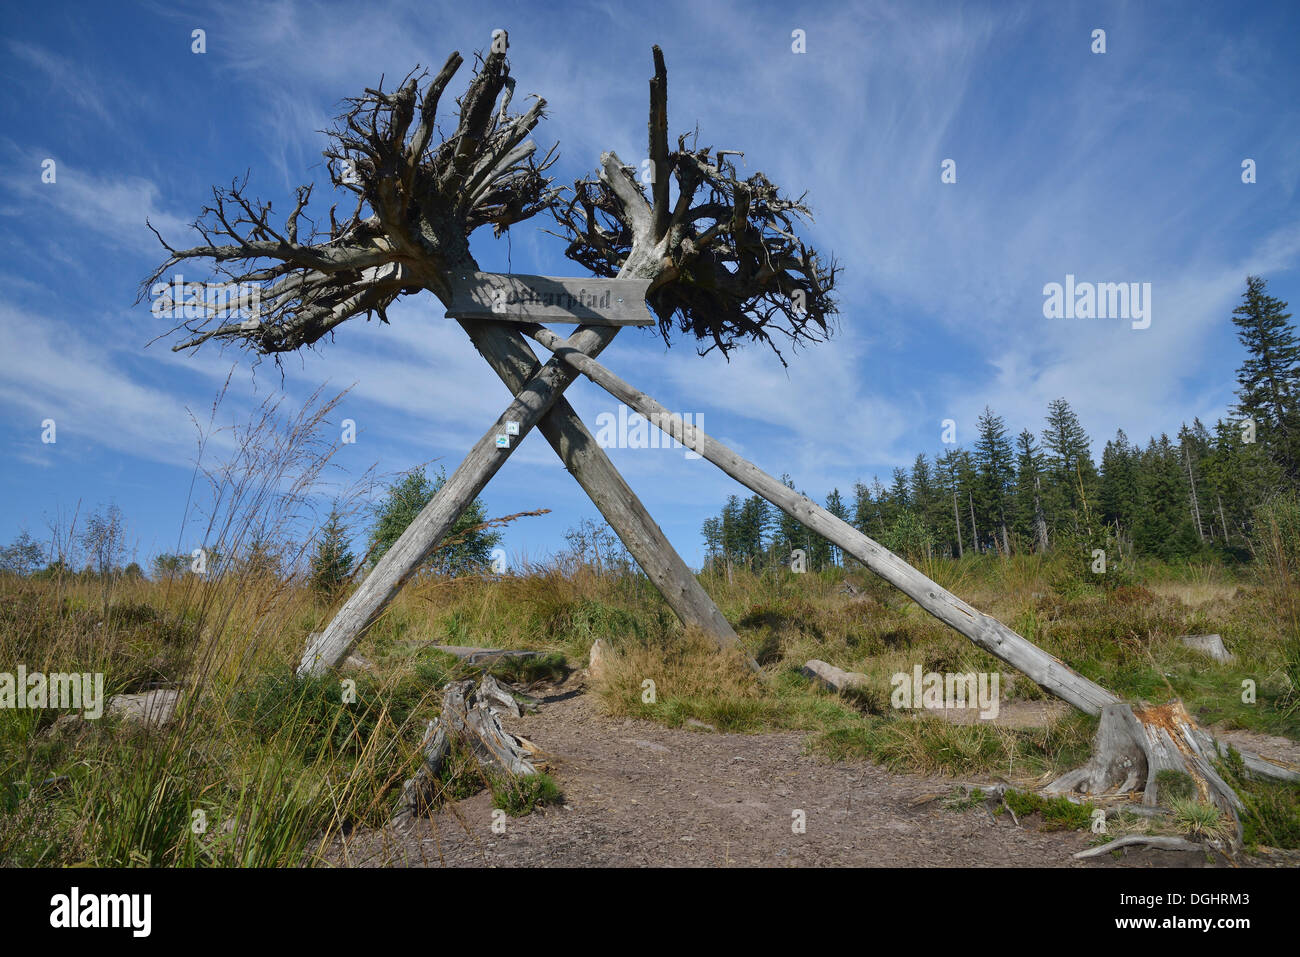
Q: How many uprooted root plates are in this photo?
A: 2